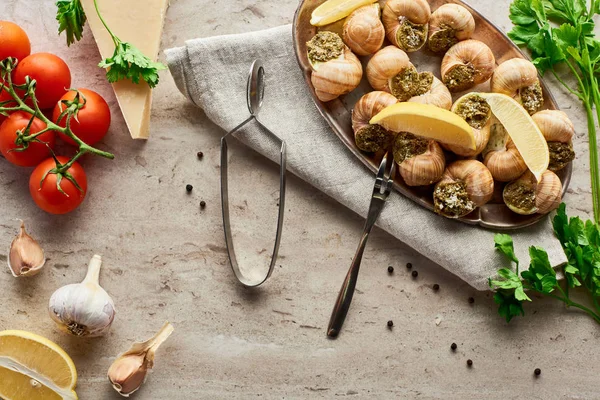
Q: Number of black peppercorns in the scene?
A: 12